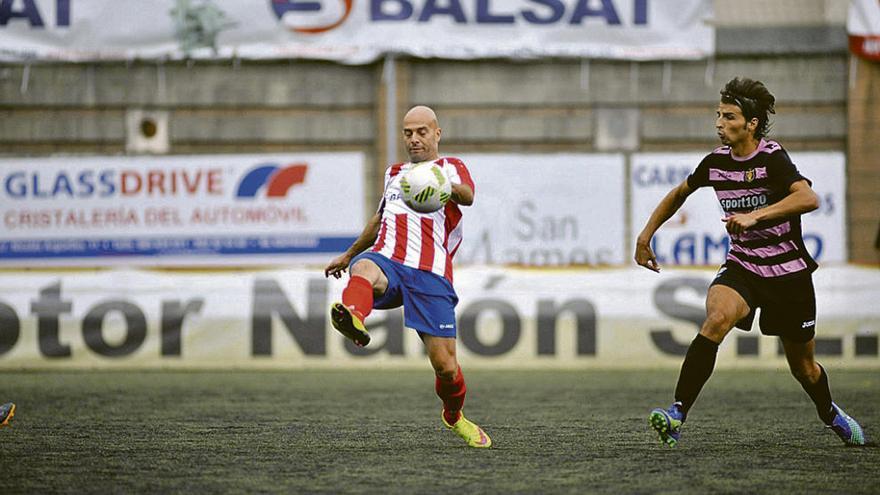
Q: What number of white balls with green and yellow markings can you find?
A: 1